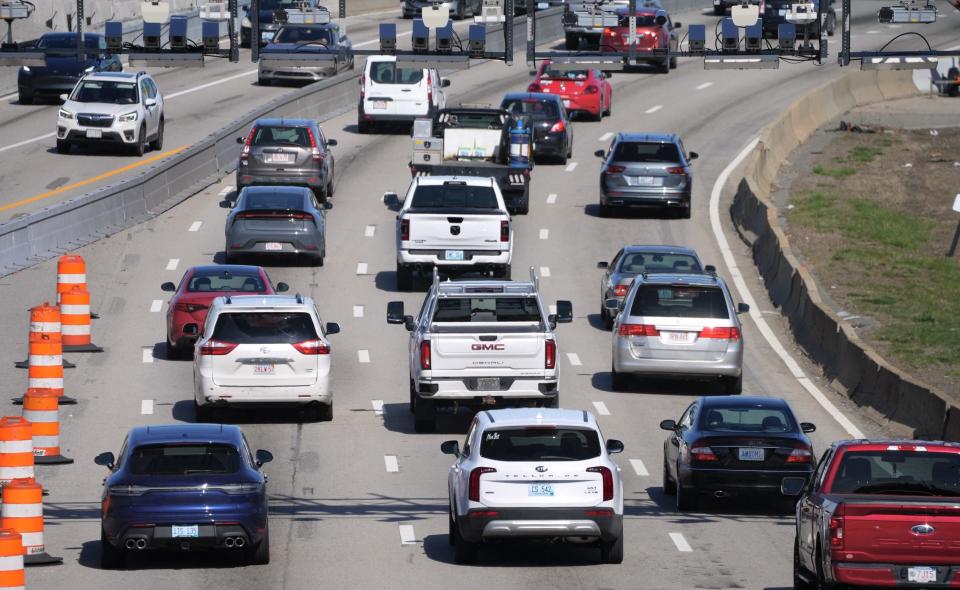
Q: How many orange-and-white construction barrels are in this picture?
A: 8